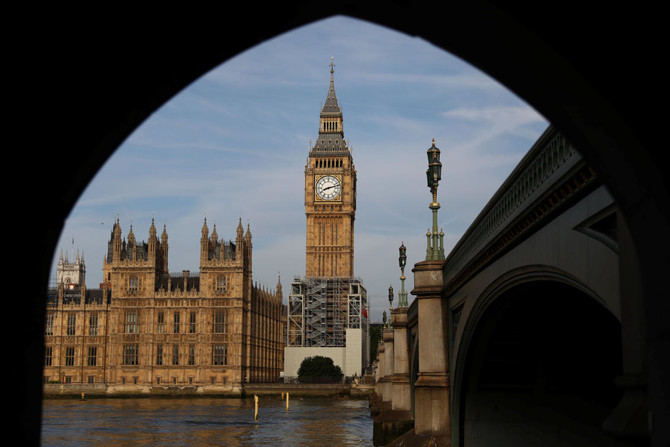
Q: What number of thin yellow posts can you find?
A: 2